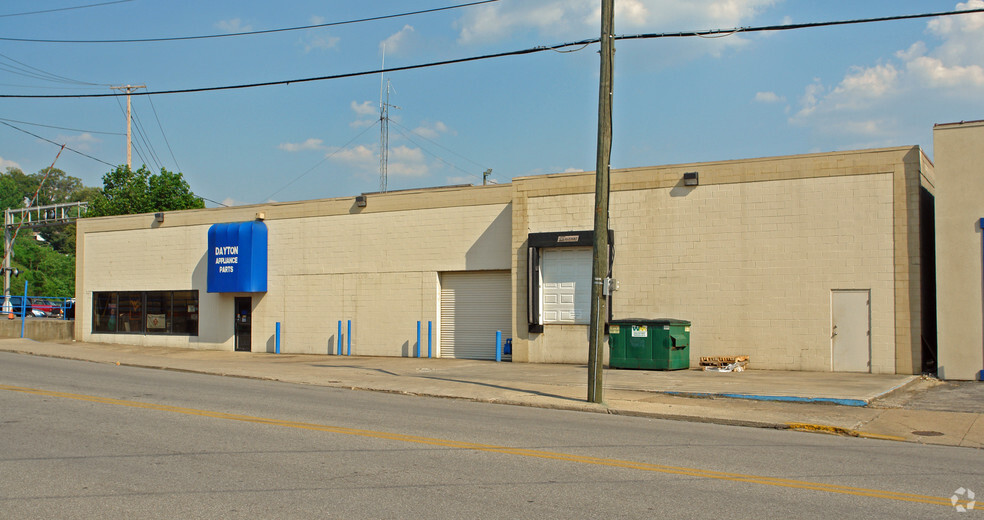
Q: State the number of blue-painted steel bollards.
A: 6